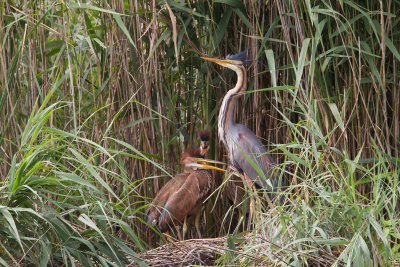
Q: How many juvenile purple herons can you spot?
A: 2